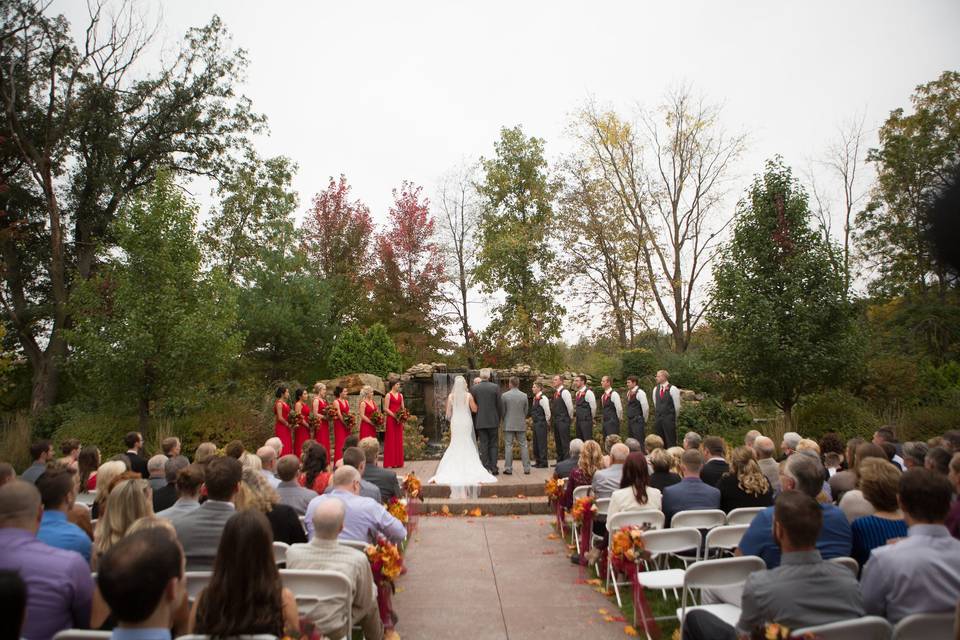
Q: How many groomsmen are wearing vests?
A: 6